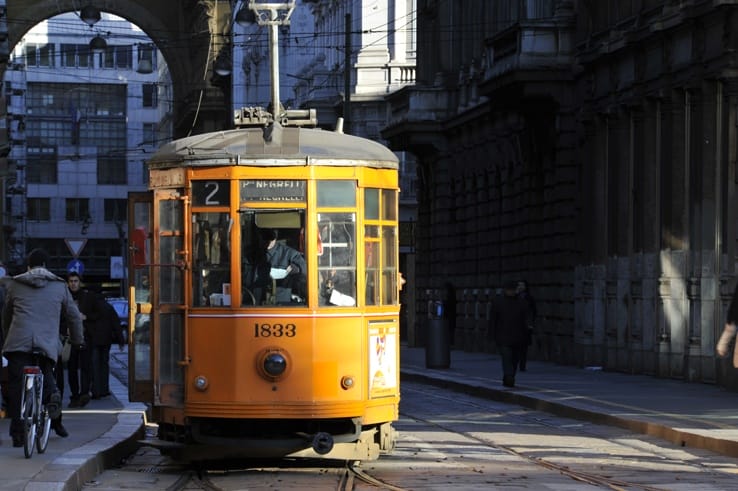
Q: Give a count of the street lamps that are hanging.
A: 5